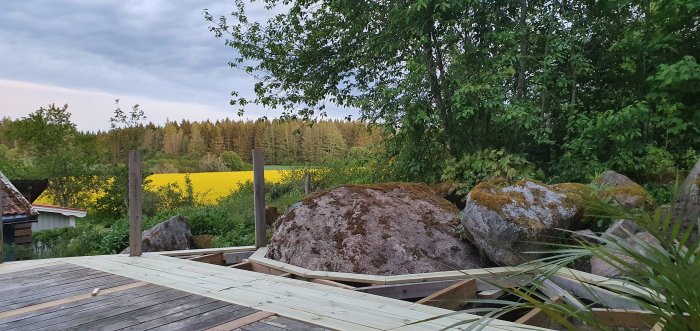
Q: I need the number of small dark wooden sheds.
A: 1